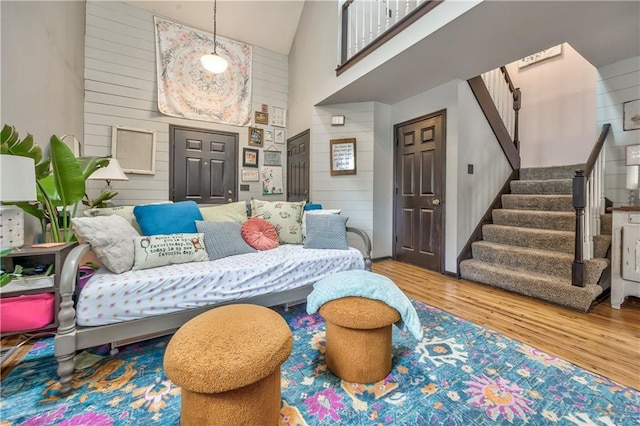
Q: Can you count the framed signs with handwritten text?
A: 1